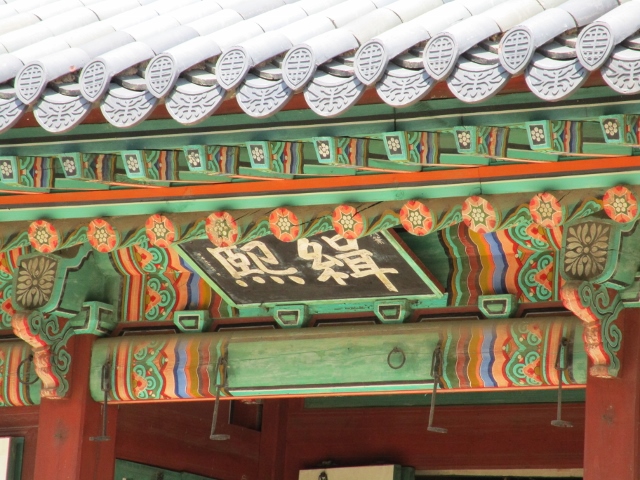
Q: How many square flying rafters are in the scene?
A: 10